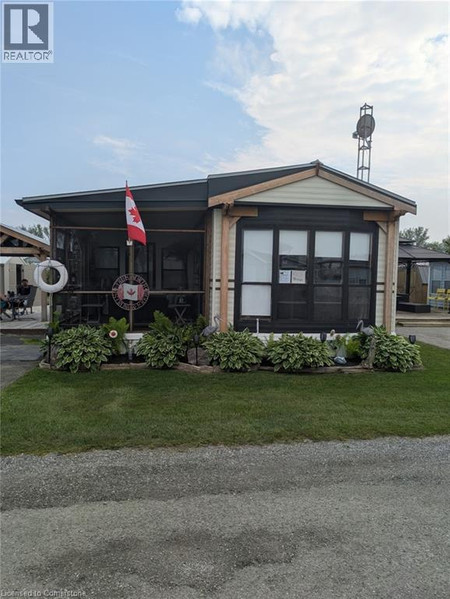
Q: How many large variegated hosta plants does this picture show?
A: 5